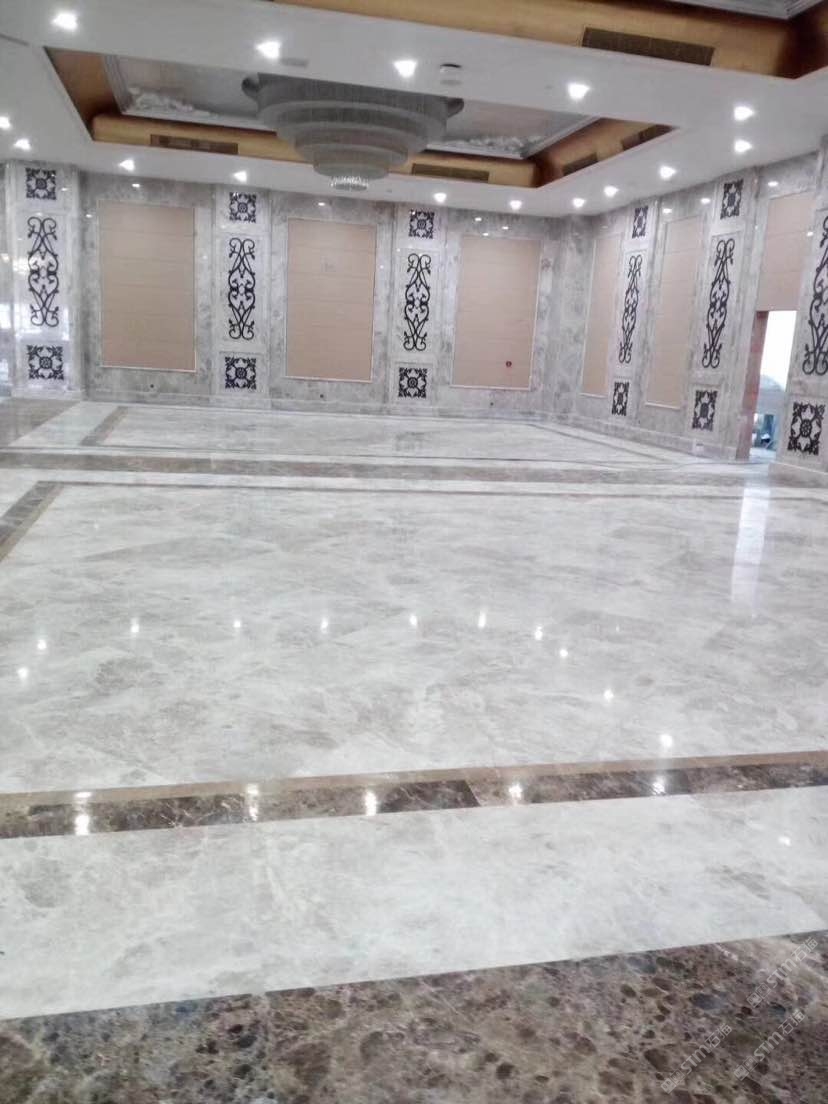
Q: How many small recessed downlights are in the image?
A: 15